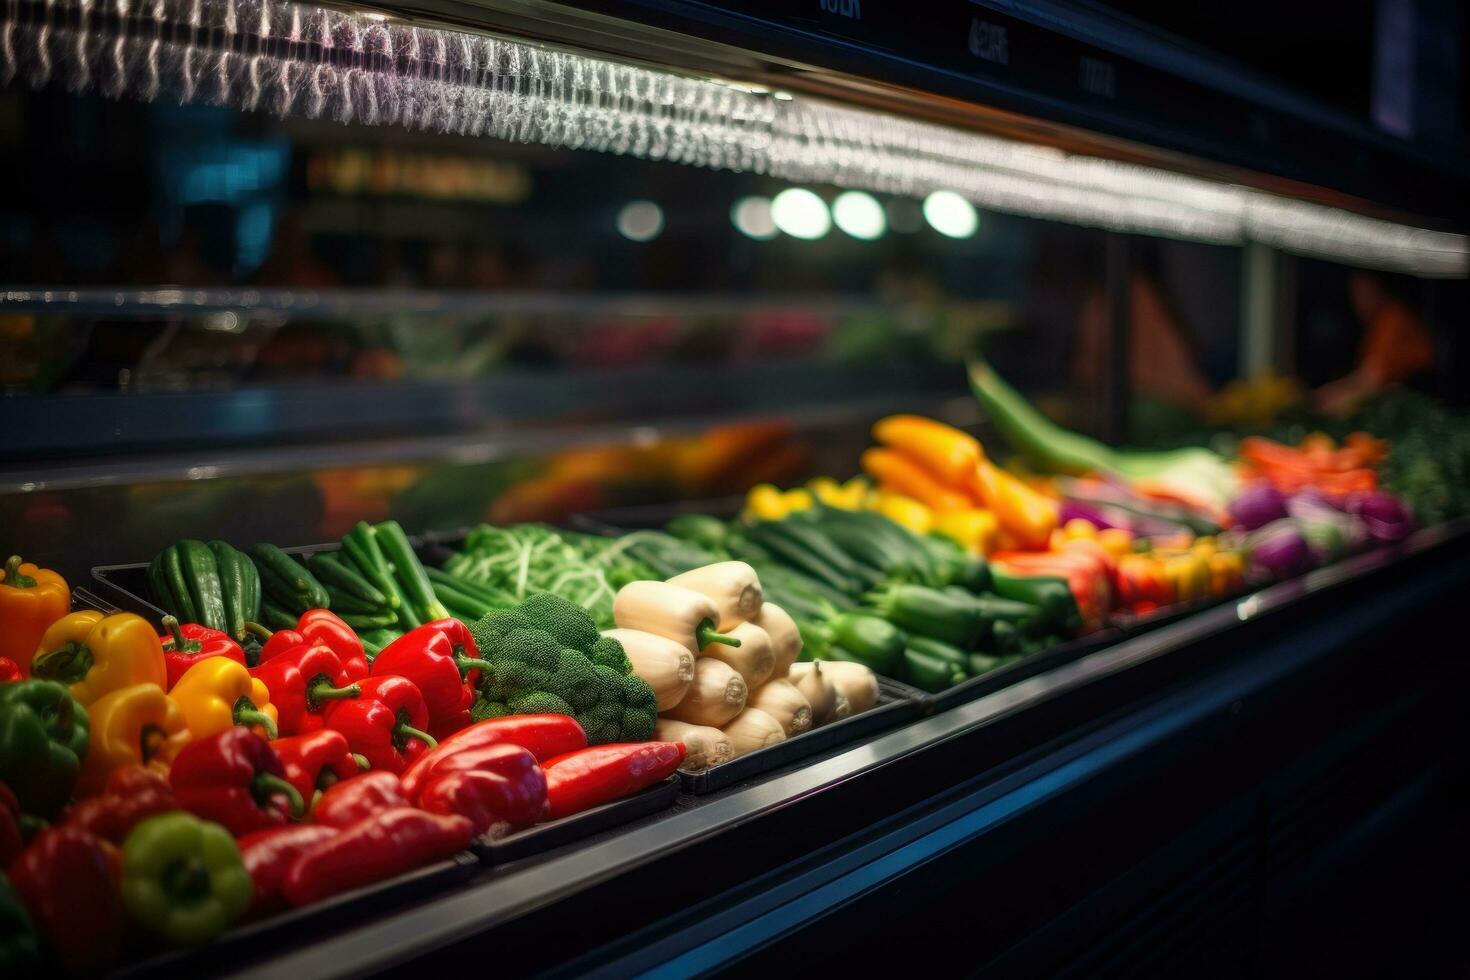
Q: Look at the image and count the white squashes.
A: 11